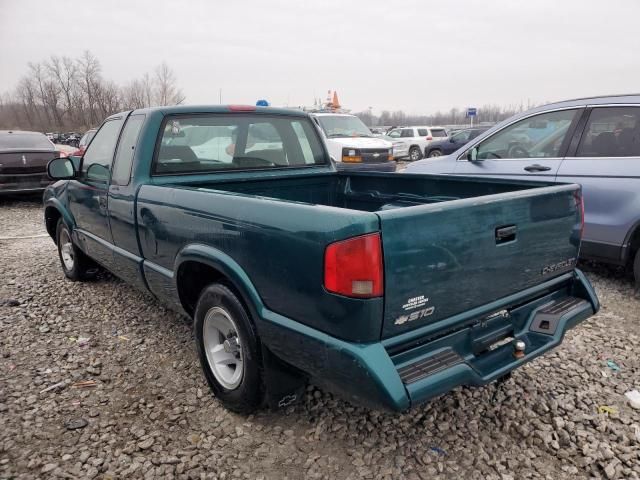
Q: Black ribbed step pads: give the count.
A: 2